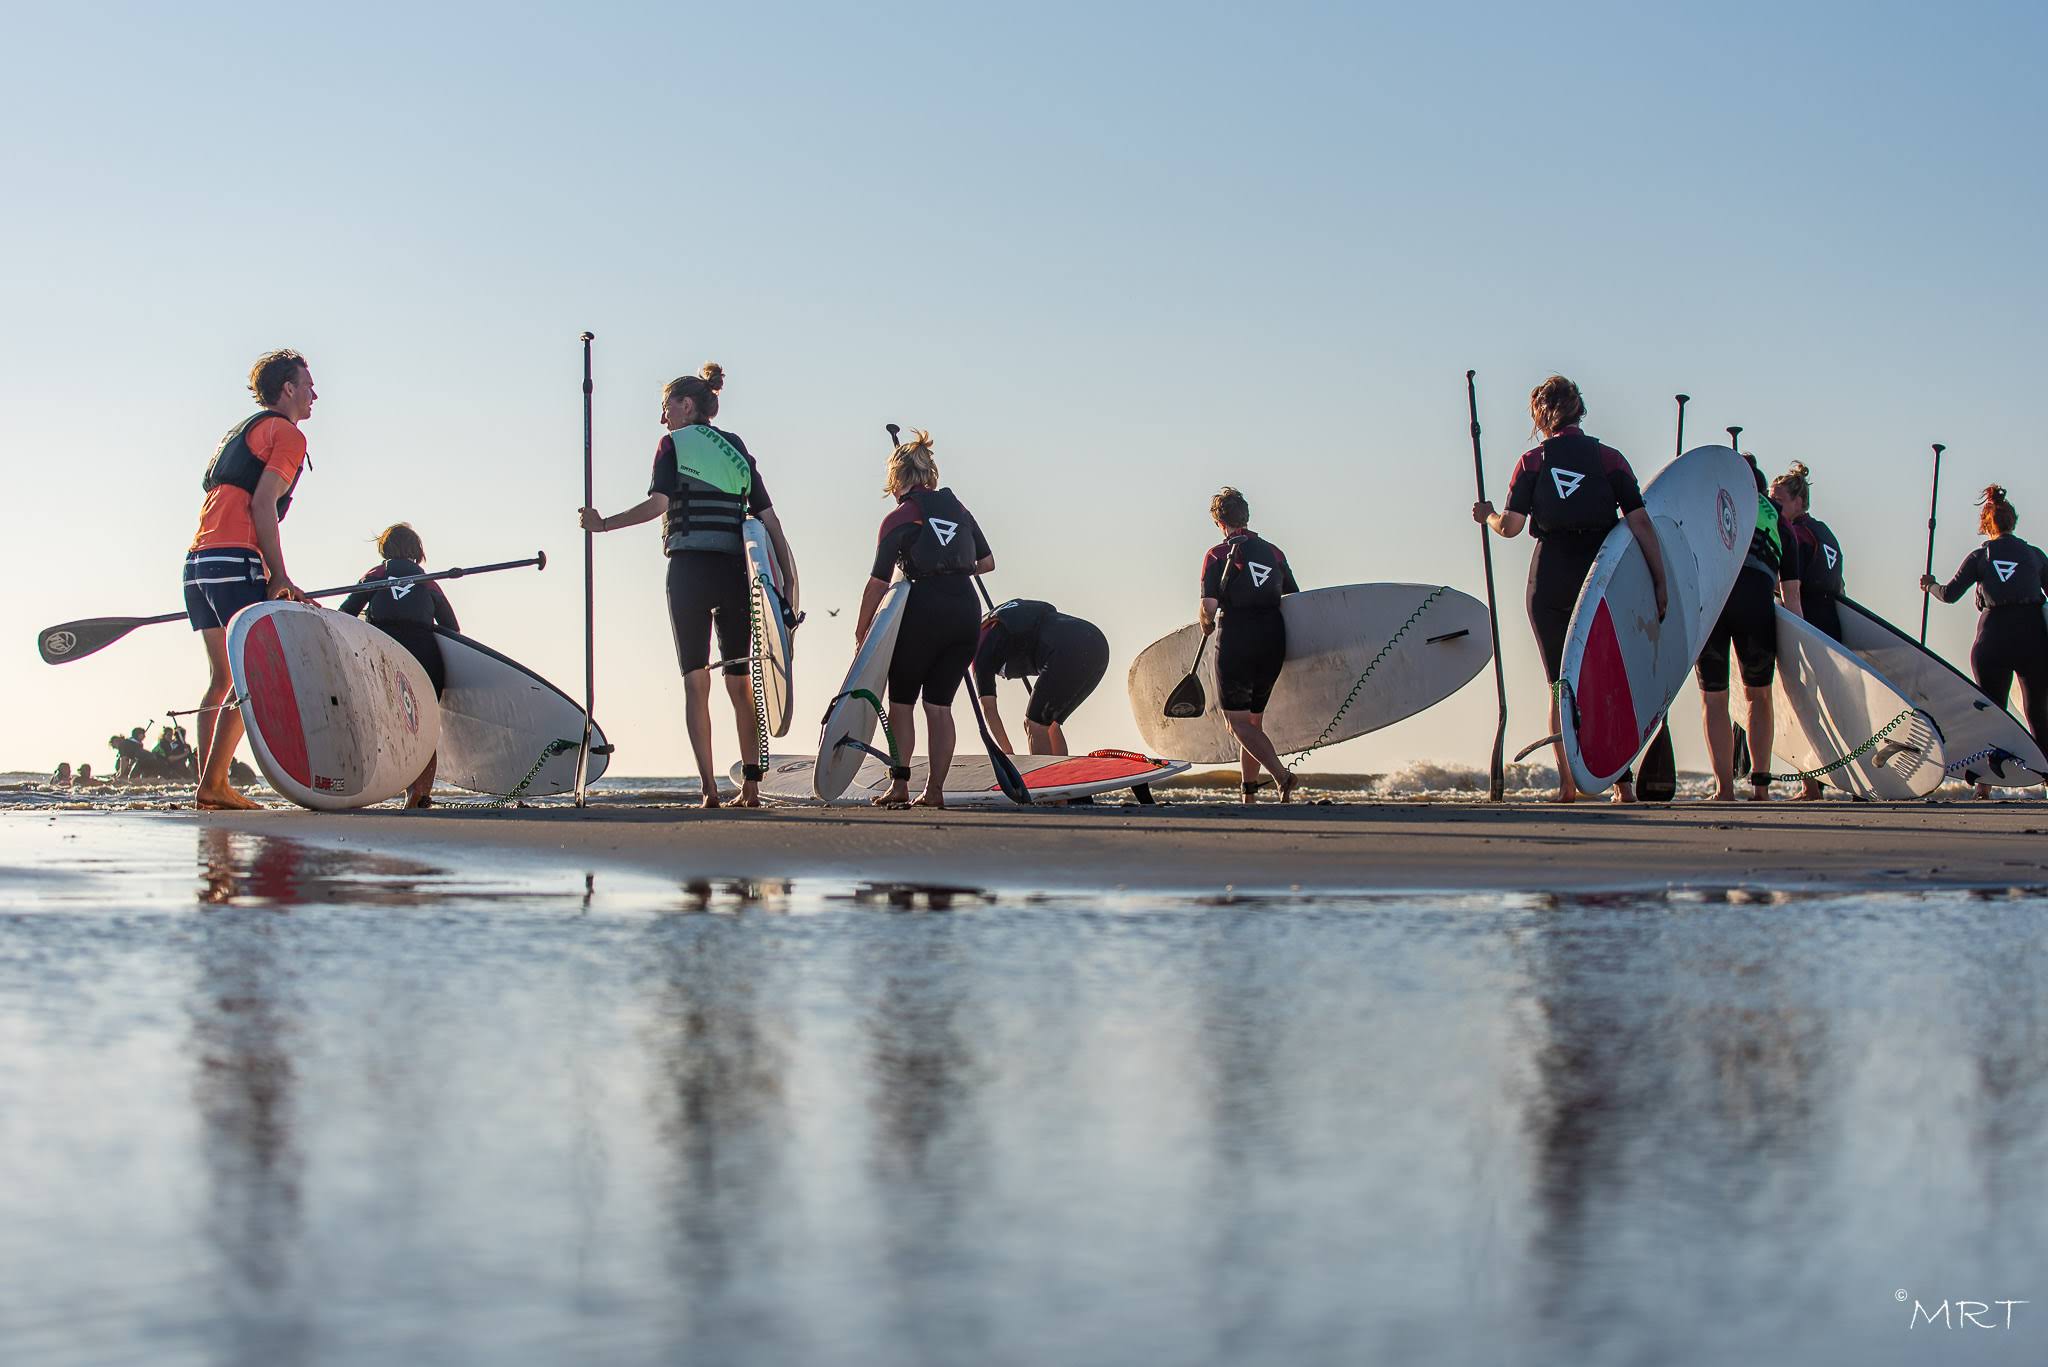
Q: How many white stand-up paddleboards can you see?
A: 9